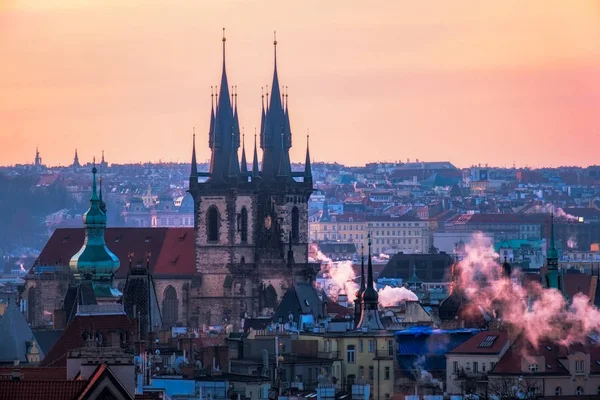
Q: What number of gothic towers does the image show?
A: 2